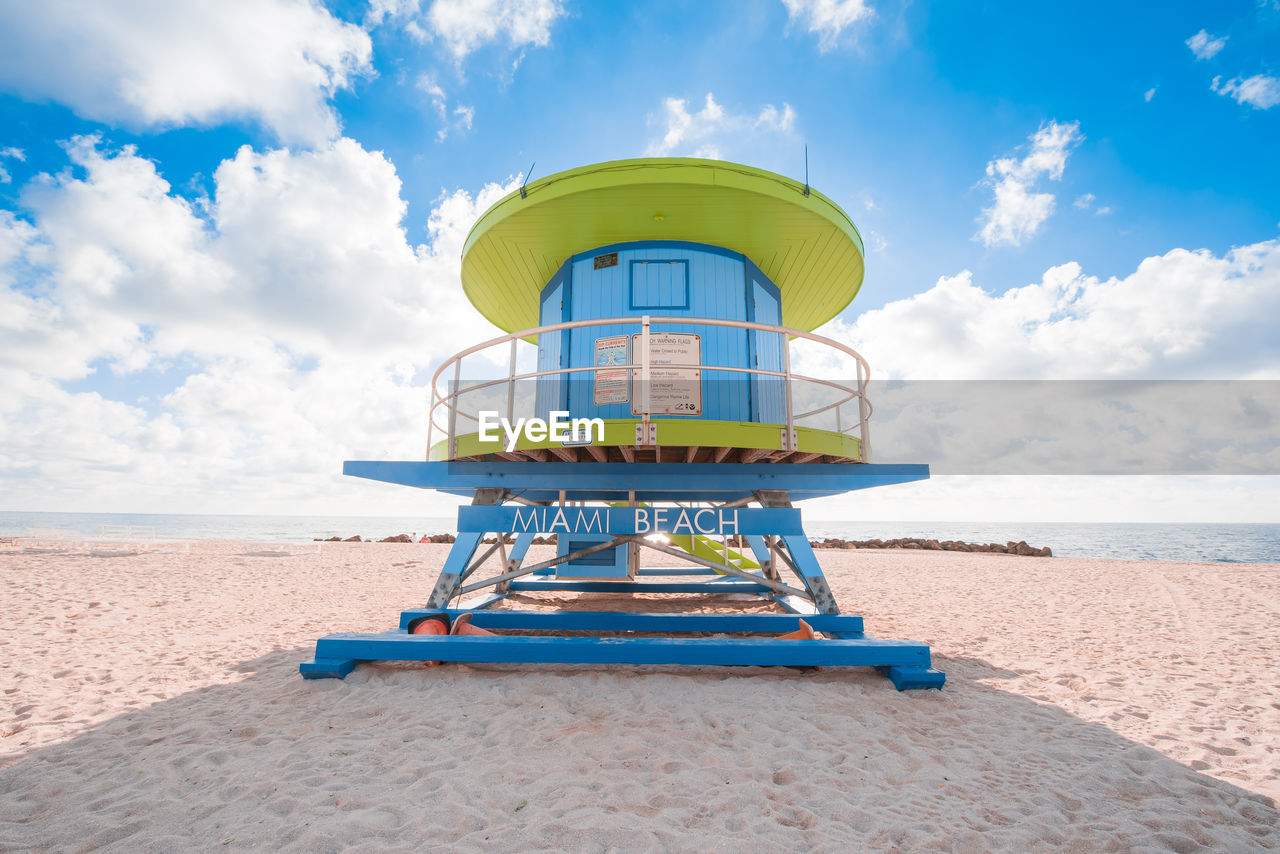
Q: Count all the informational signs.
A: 2